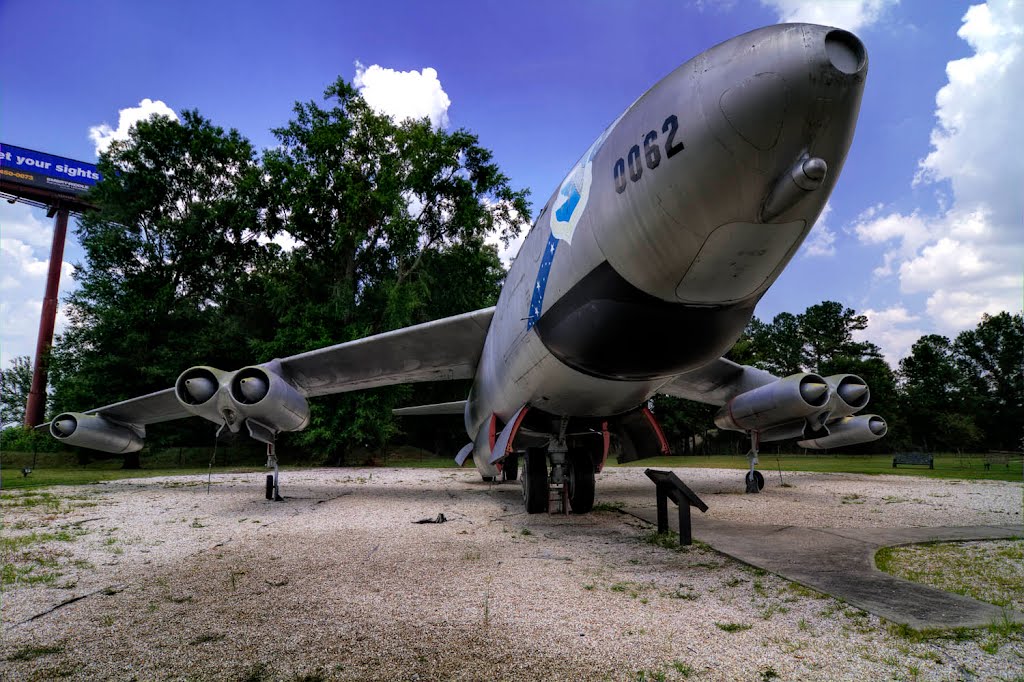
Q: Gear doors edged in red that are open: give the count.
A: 4